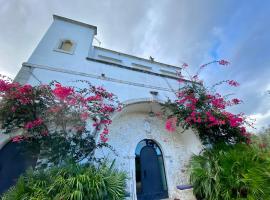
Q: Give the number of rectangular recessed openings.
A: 3